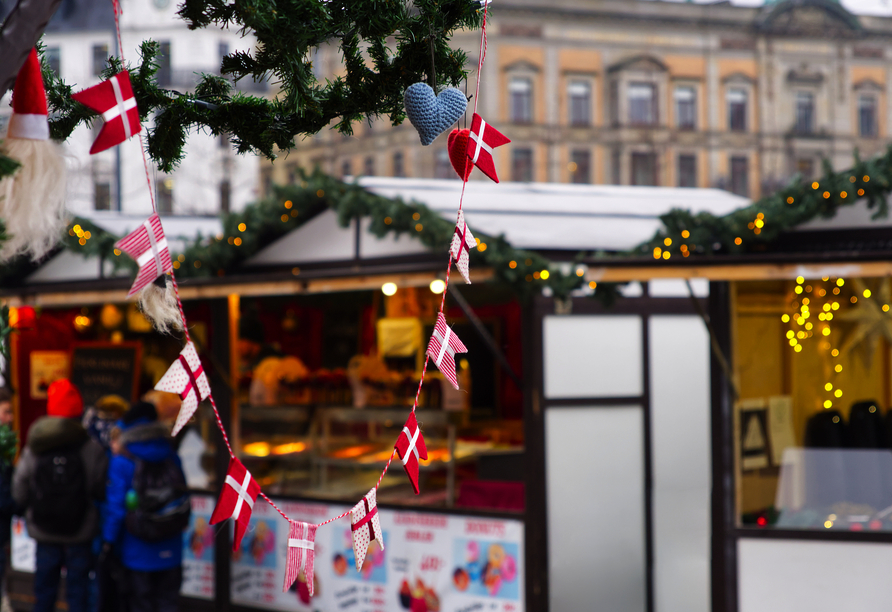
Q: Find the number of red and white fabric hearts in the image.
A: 0